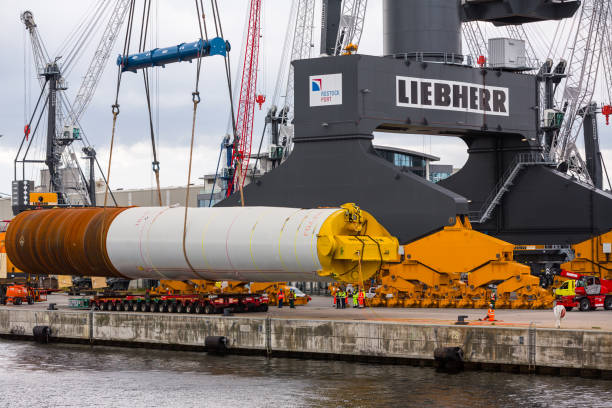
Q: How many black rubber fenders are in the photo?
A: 3